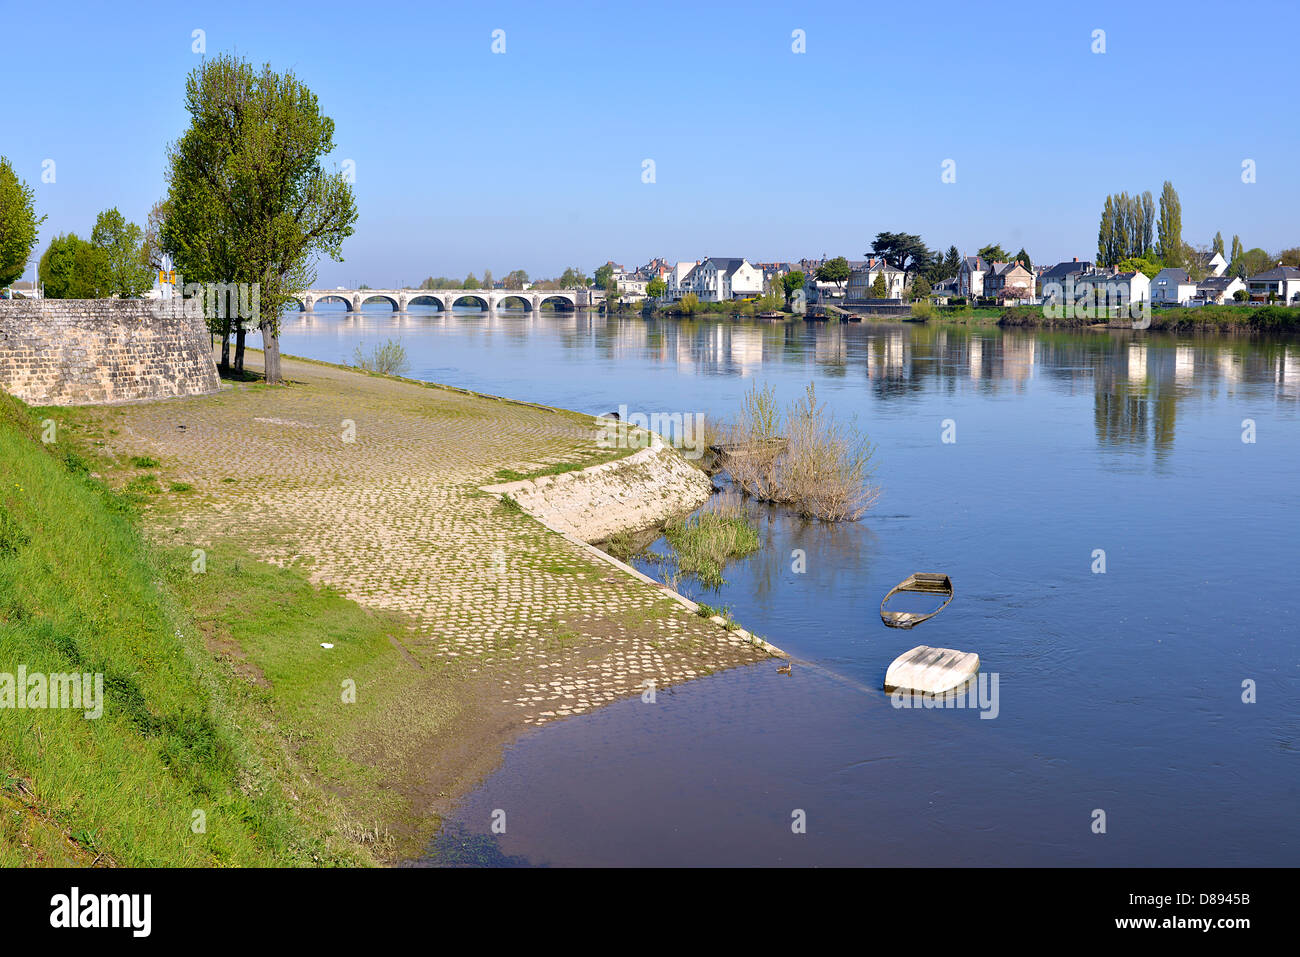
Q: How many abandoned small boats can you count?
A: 2